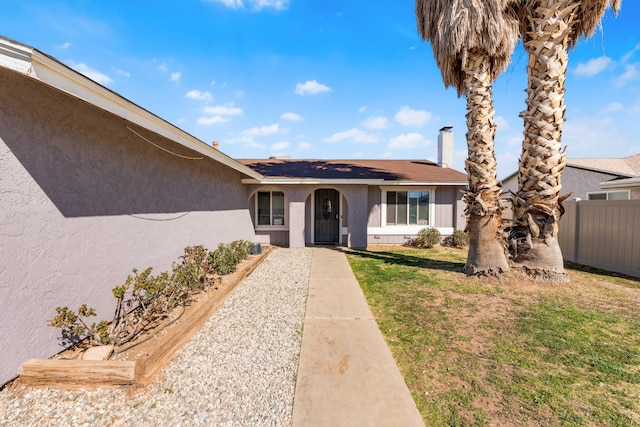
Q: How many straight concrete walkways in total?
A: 1